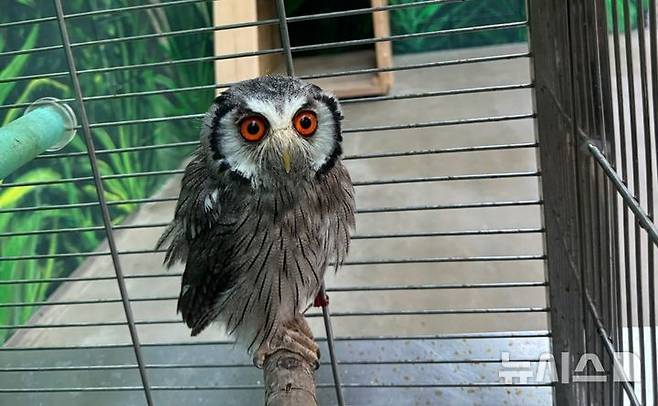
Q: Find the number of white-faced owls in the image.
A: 1